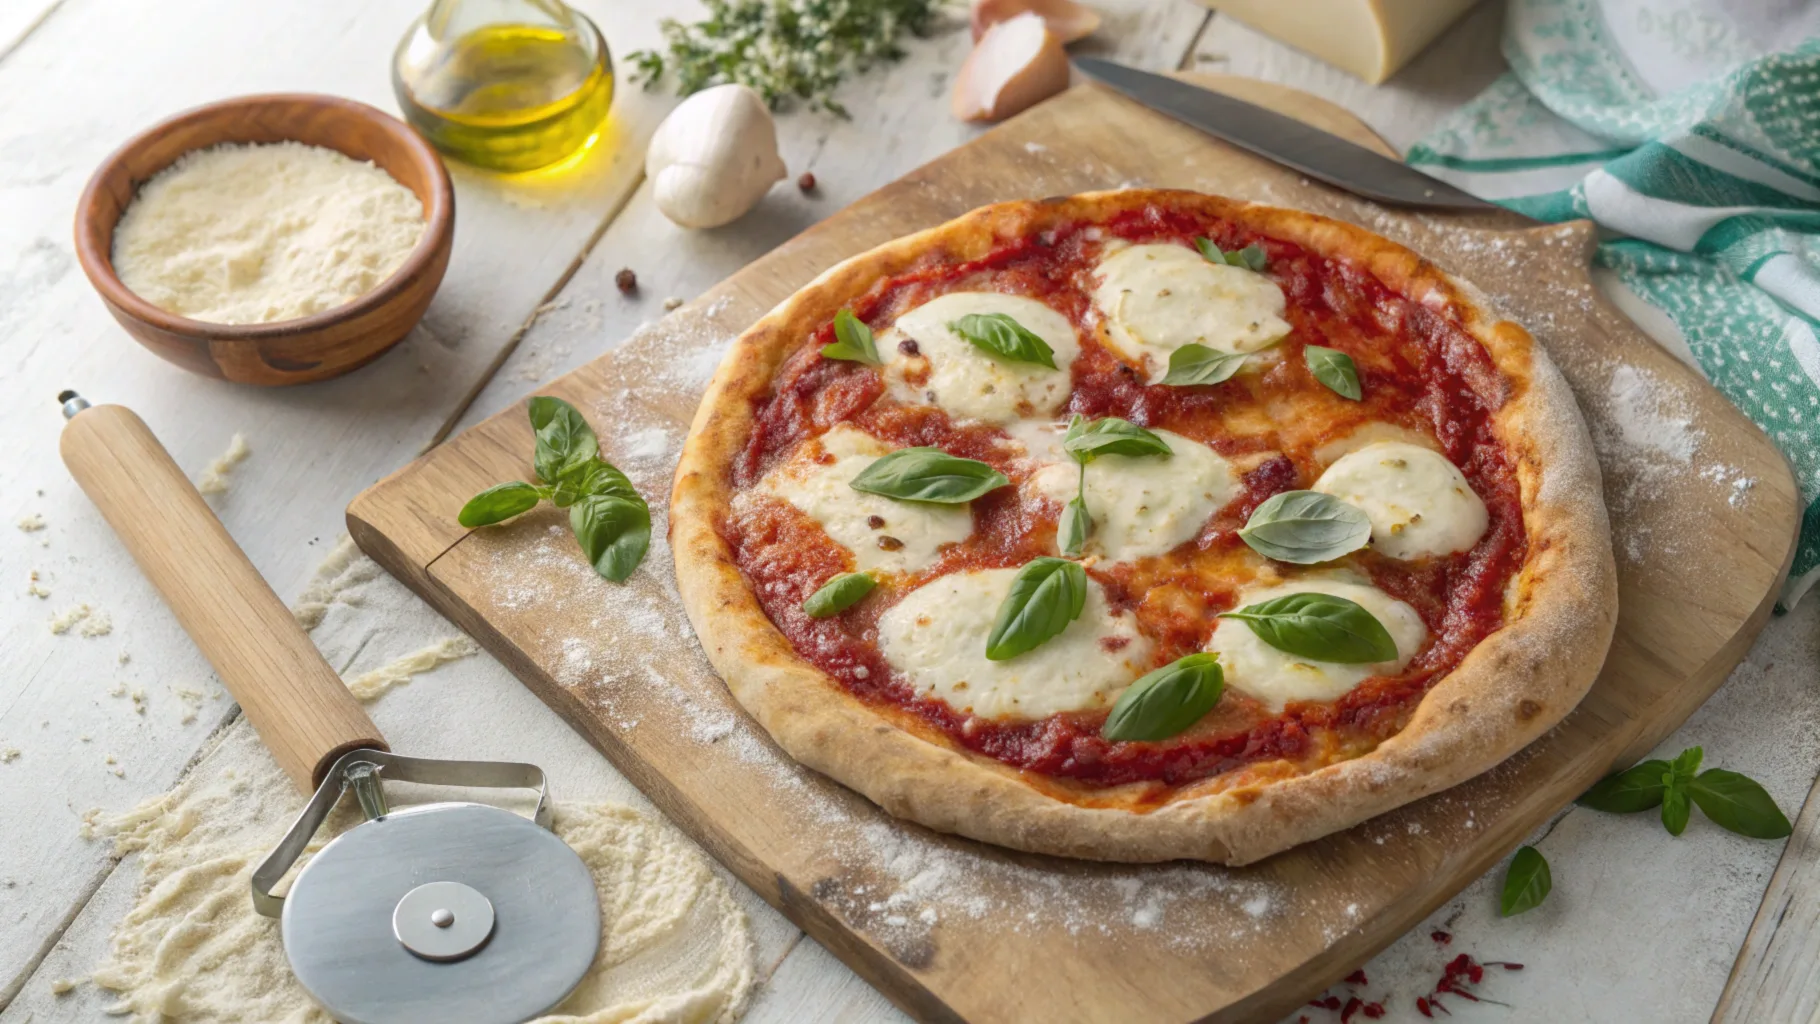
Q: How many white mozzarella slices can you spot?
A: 7